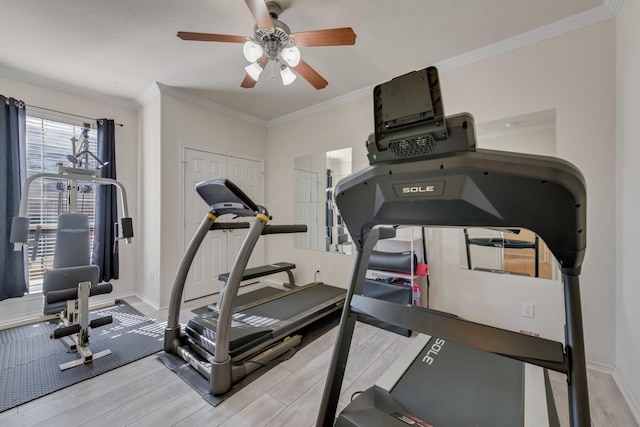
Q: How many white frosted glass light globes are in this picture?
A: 4